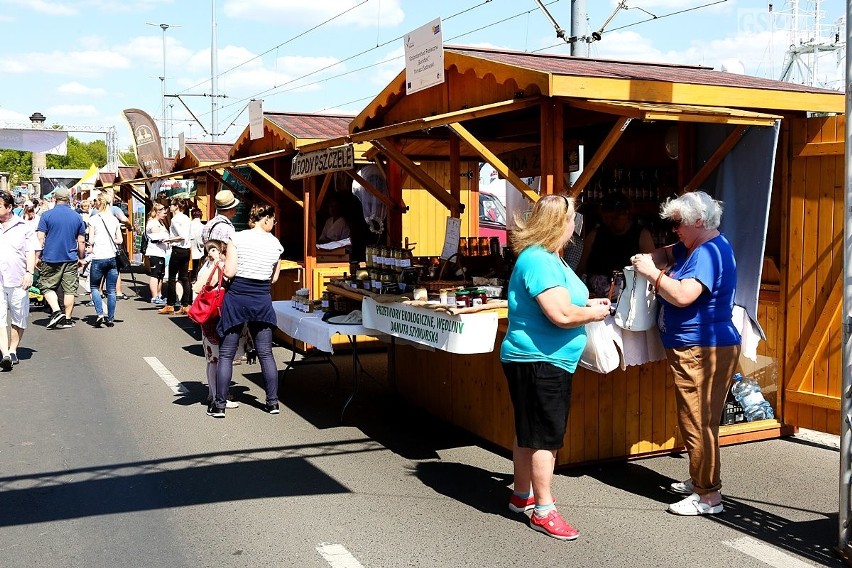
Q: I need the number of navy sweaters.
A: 1